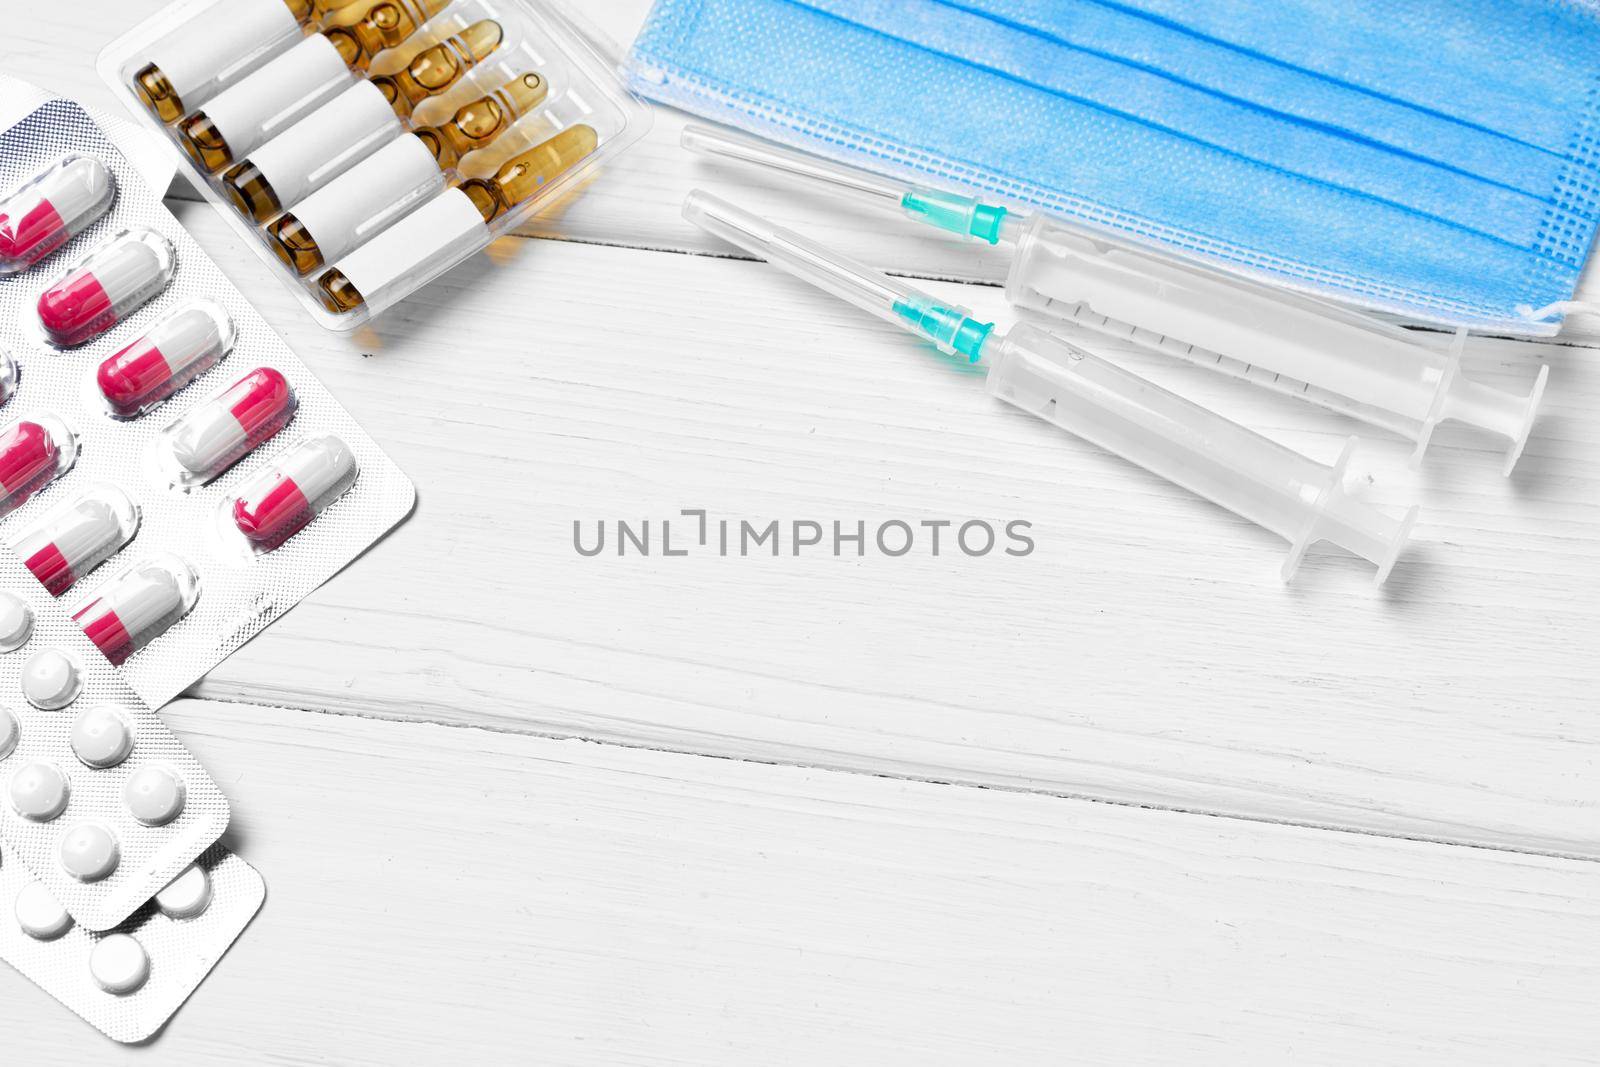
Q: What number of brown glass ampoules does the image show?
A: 5